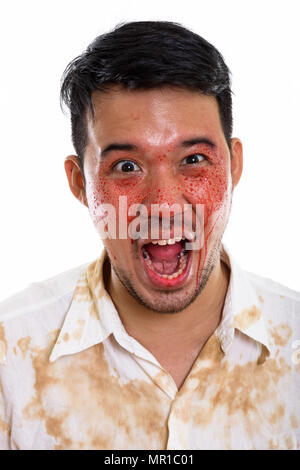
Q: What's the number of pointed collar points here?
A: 2